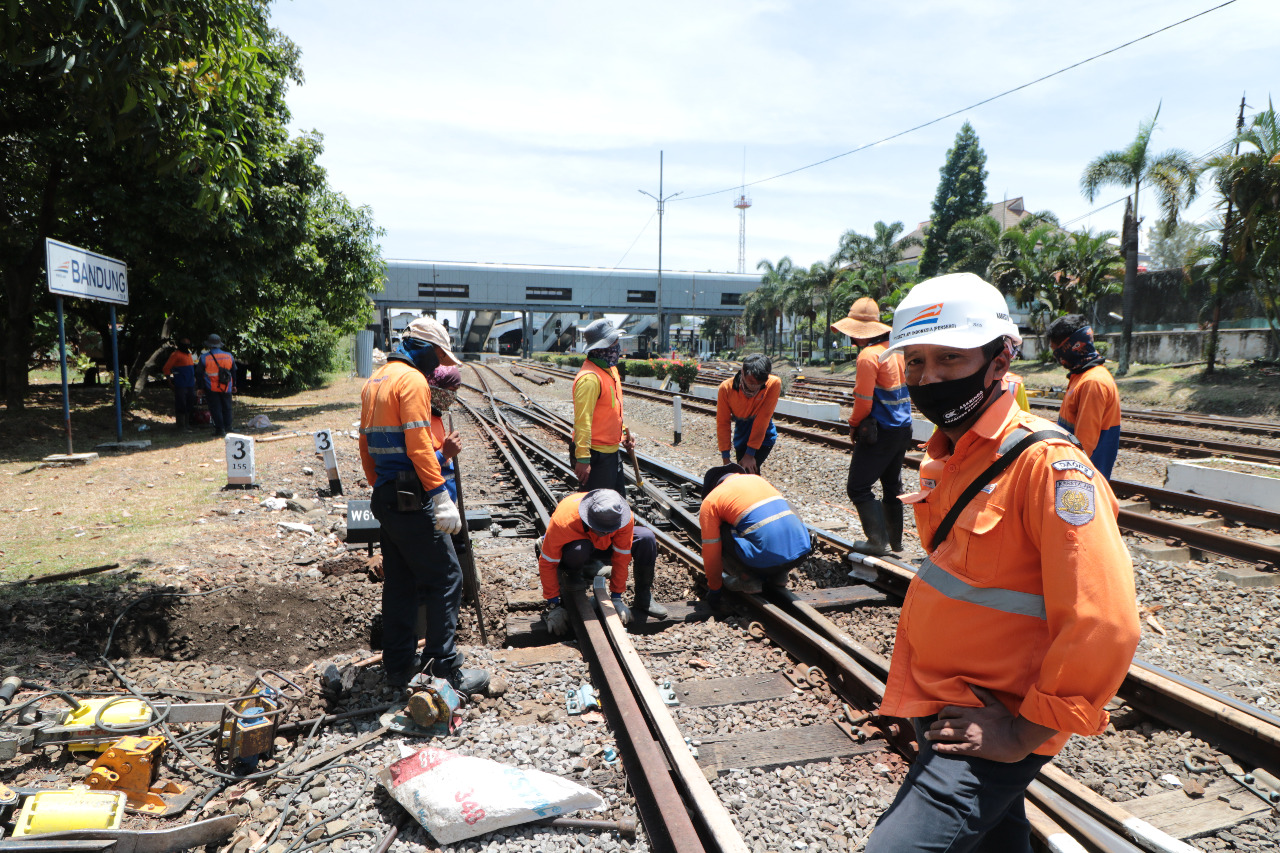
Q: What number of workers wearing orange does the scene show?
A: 12